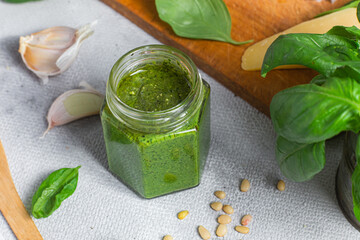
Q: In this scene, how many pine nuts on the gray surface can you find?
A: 12